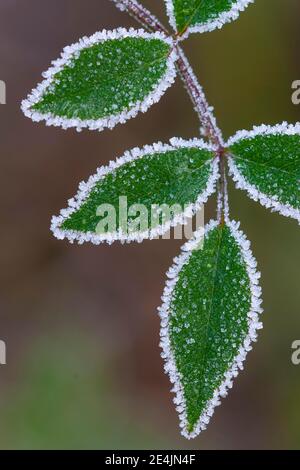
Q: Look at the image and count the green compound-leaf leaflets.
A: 5